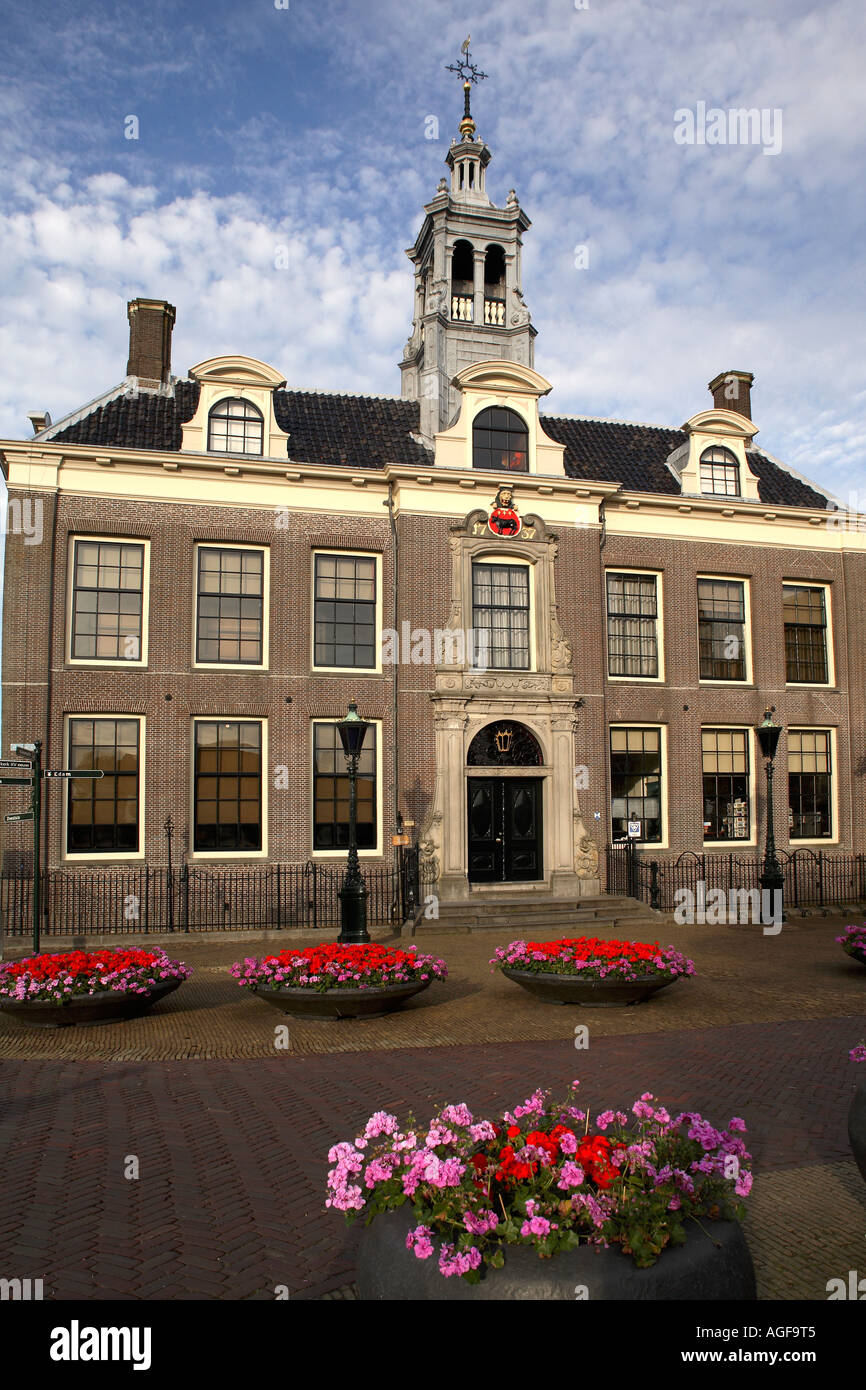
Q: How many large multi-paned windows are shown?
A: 13